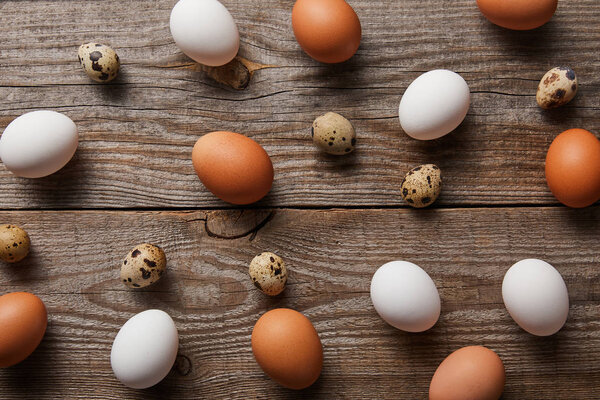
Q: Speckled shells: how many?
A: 7